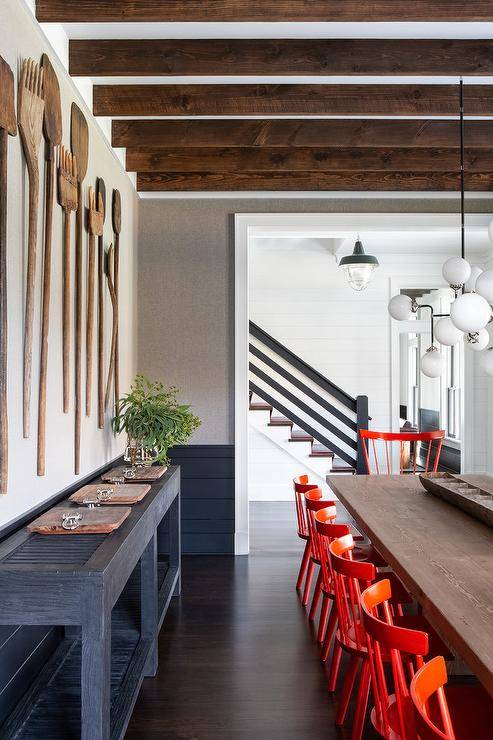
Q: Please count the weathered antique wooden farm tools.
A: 9